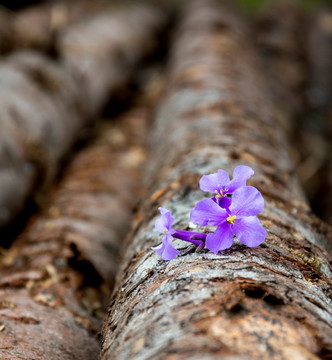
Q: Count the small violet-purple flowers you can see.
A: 3